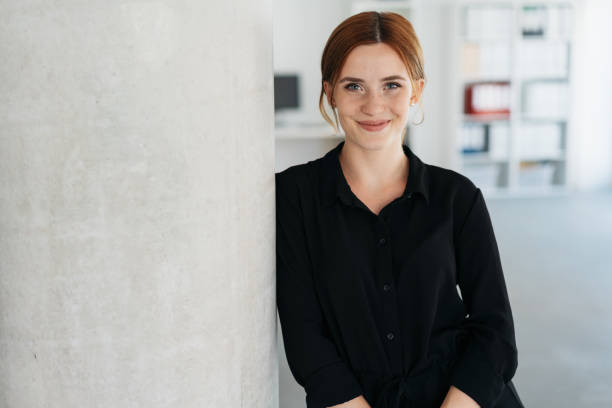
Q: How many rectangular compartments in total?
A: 10